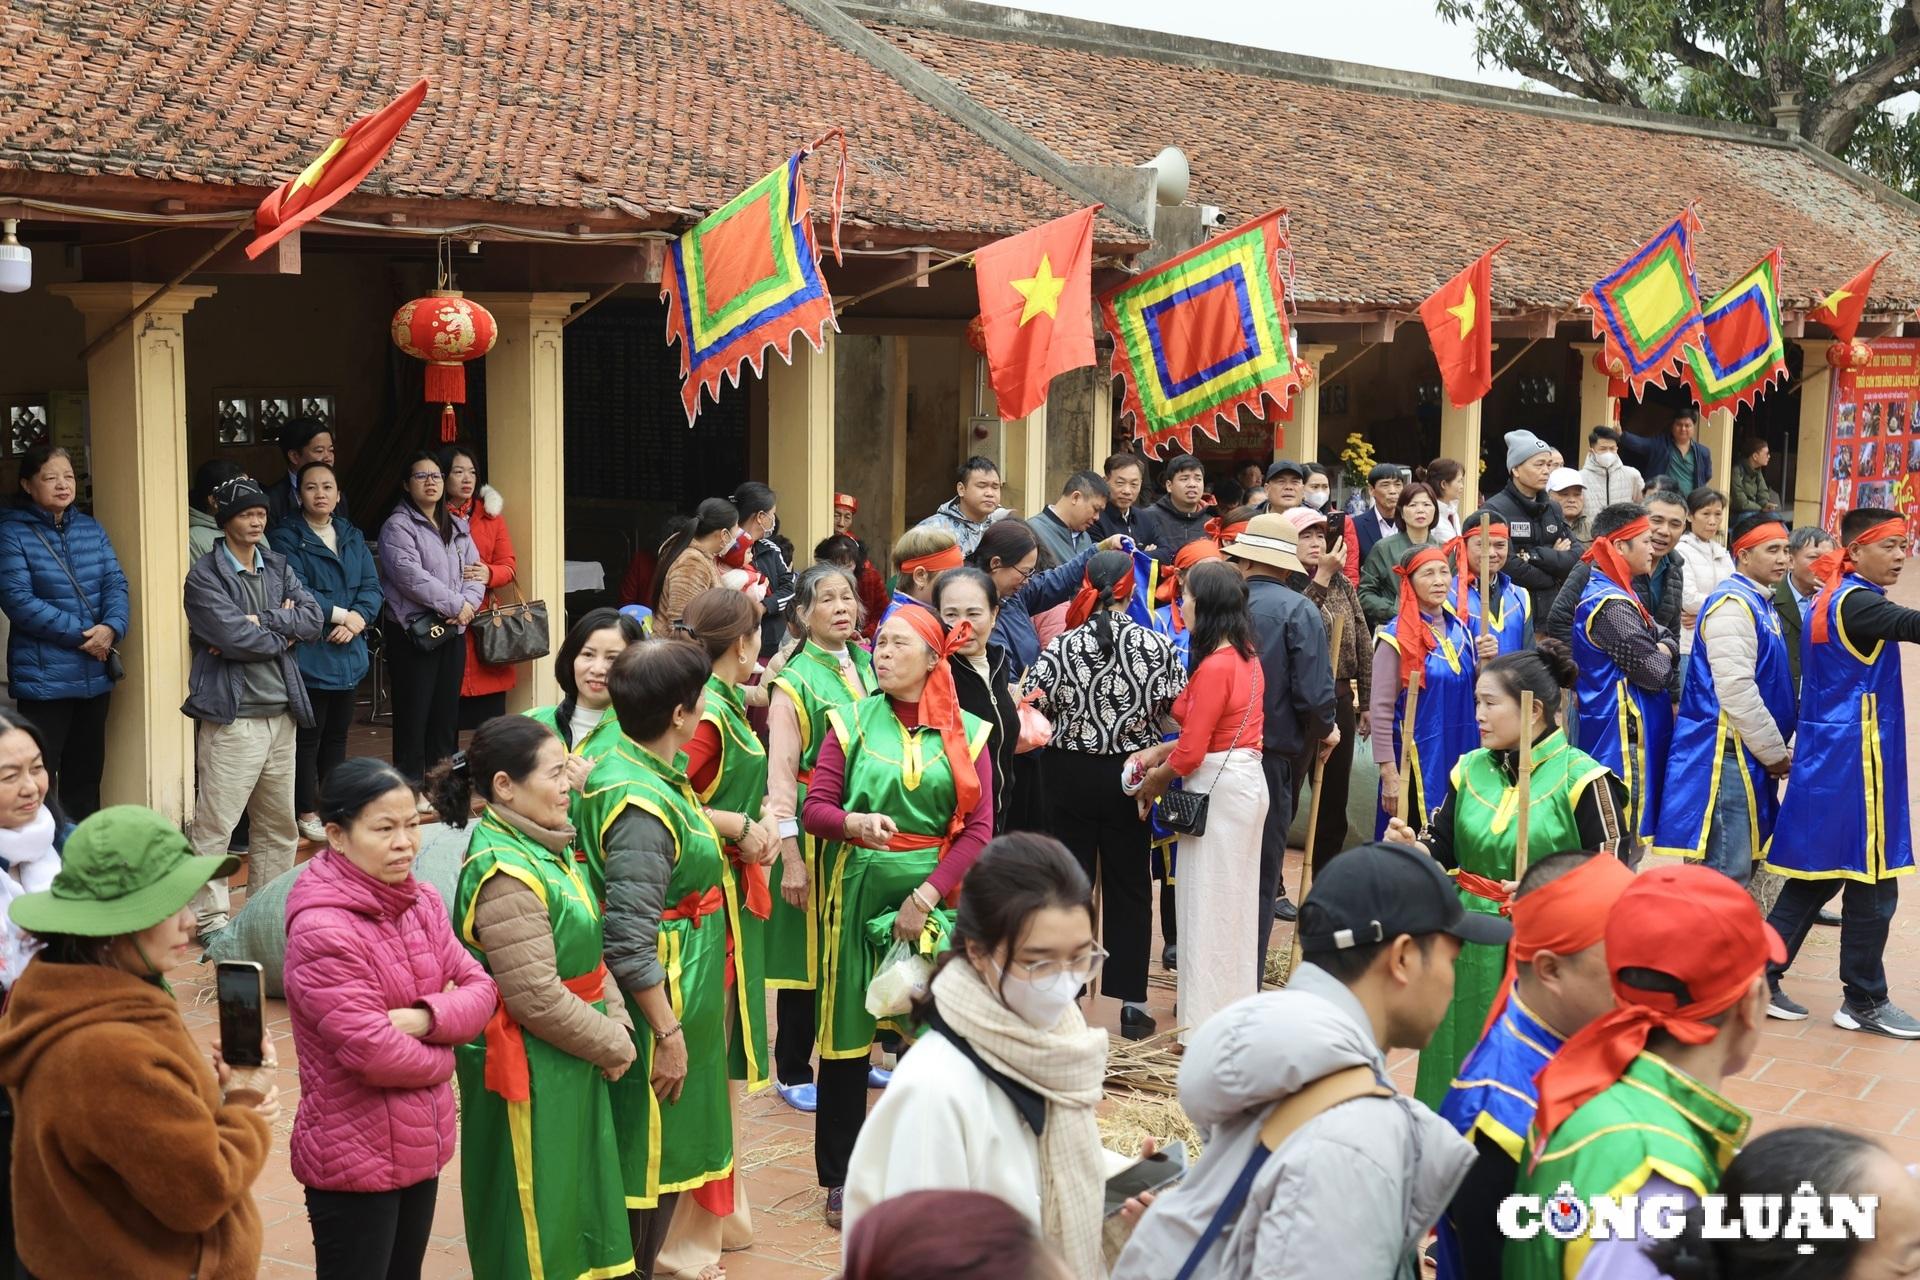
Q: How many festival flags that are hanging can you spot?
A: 4